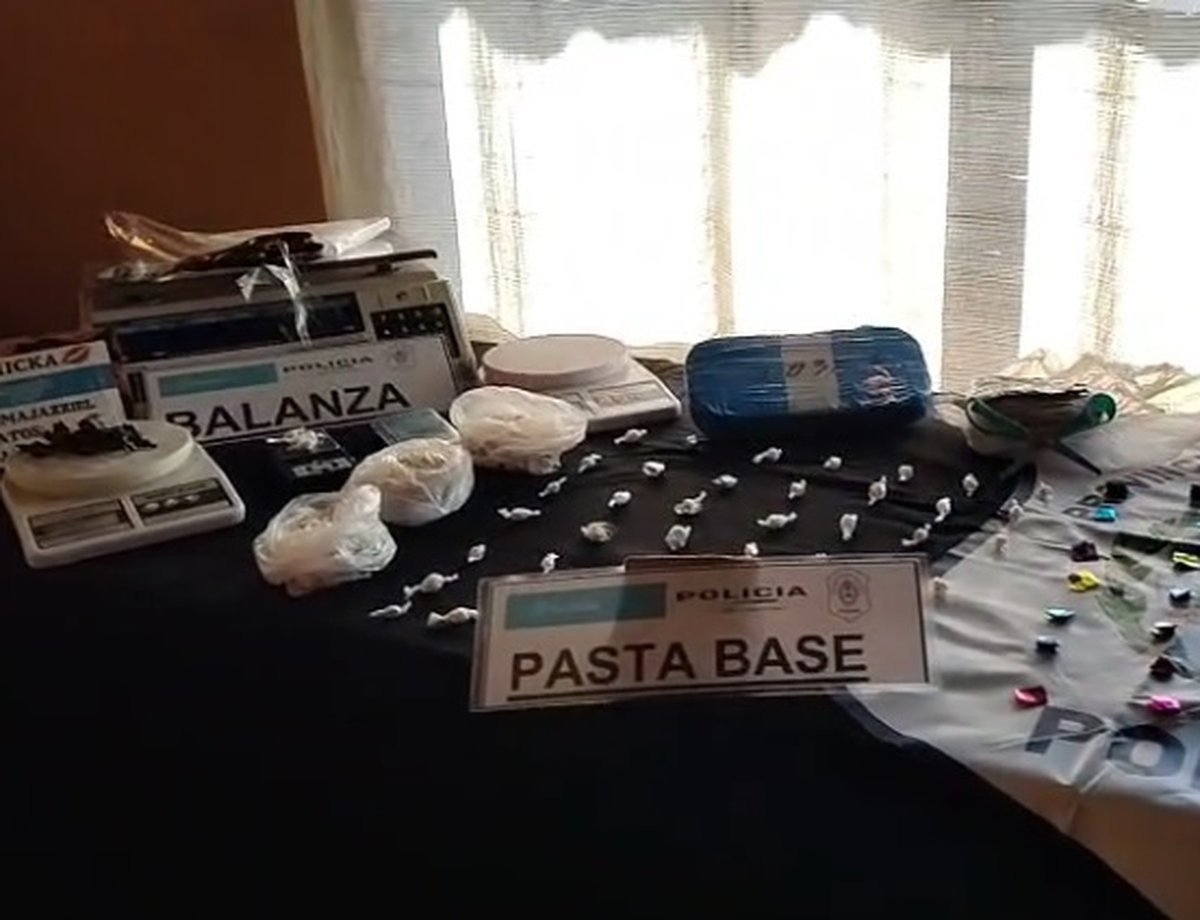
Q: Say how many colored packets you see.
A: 13